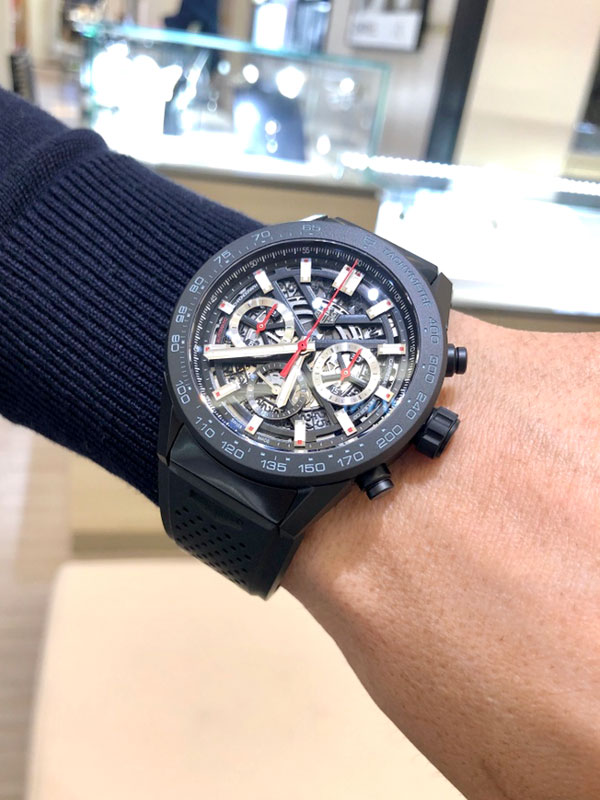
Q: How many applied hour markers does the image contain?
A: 12